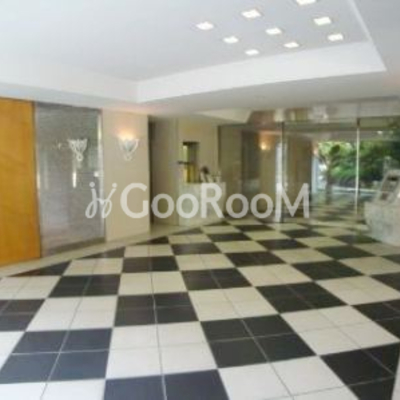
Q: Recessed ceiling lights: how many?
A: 9